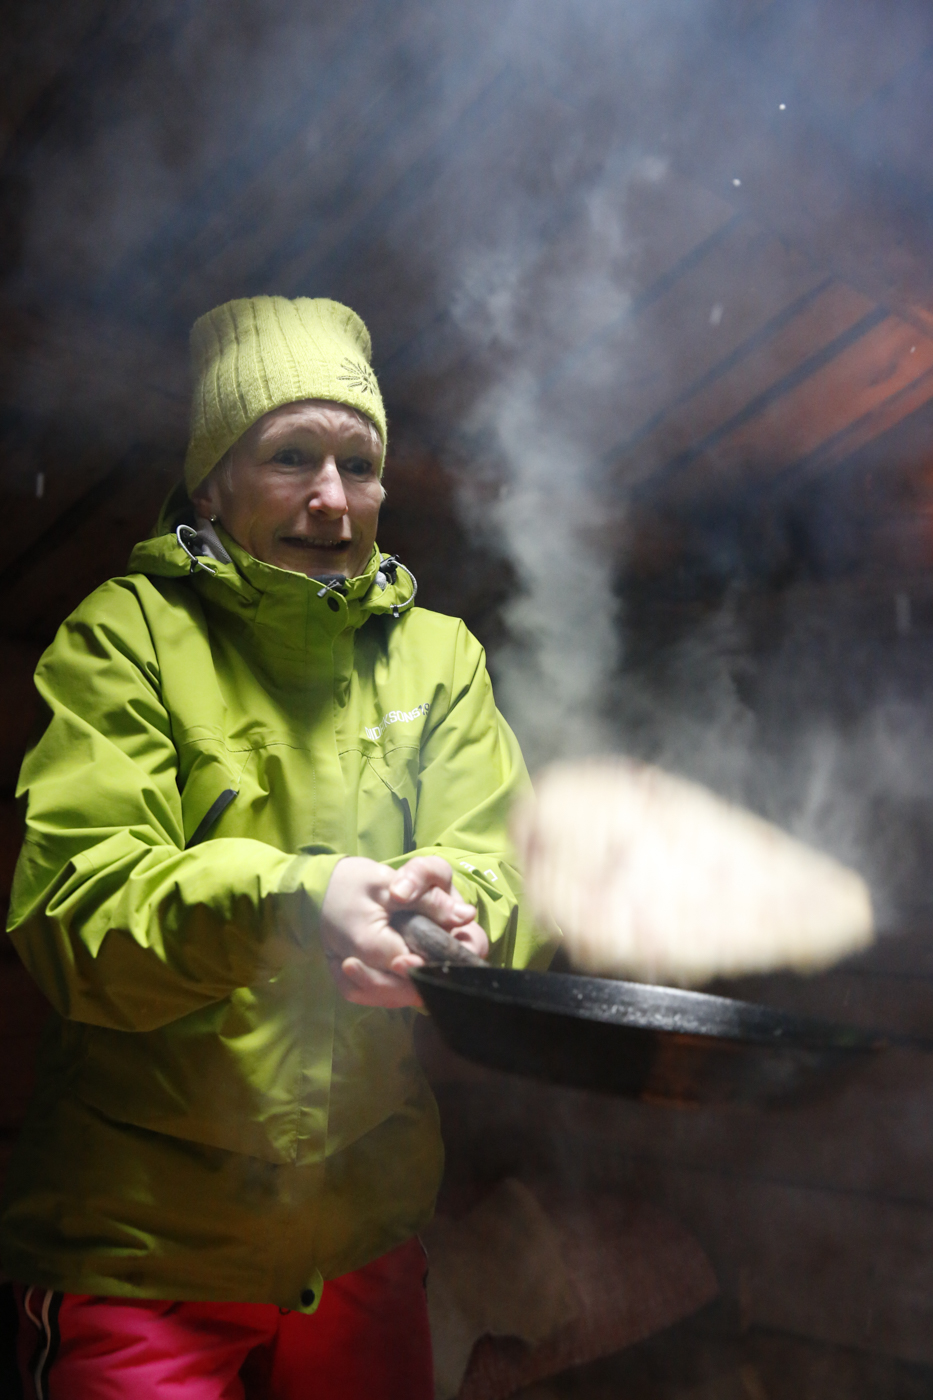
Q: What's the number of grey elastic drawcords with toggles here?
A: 2